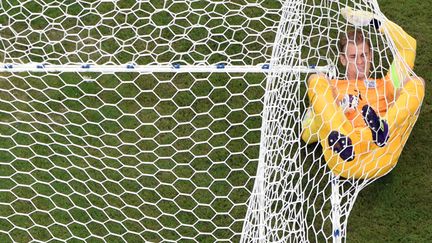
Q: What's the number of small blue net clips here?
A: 9